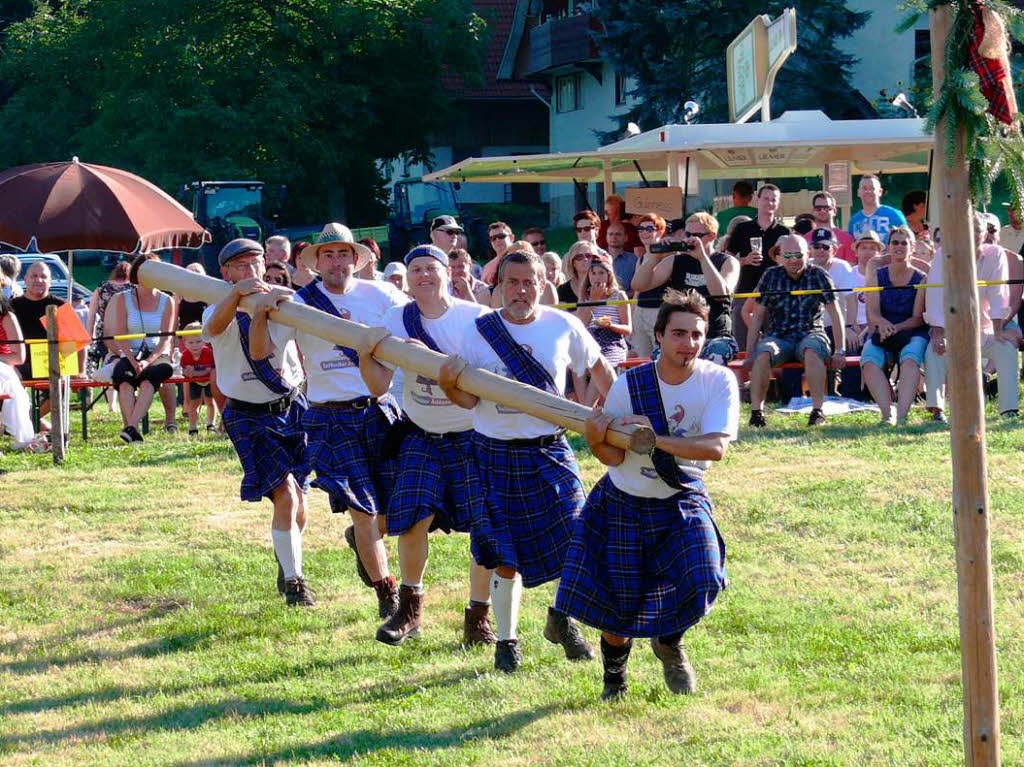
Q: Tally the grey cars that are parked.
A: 1